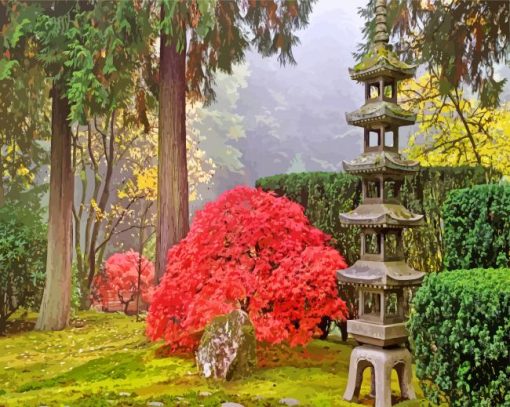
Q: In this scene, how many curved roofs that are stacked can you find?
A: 5